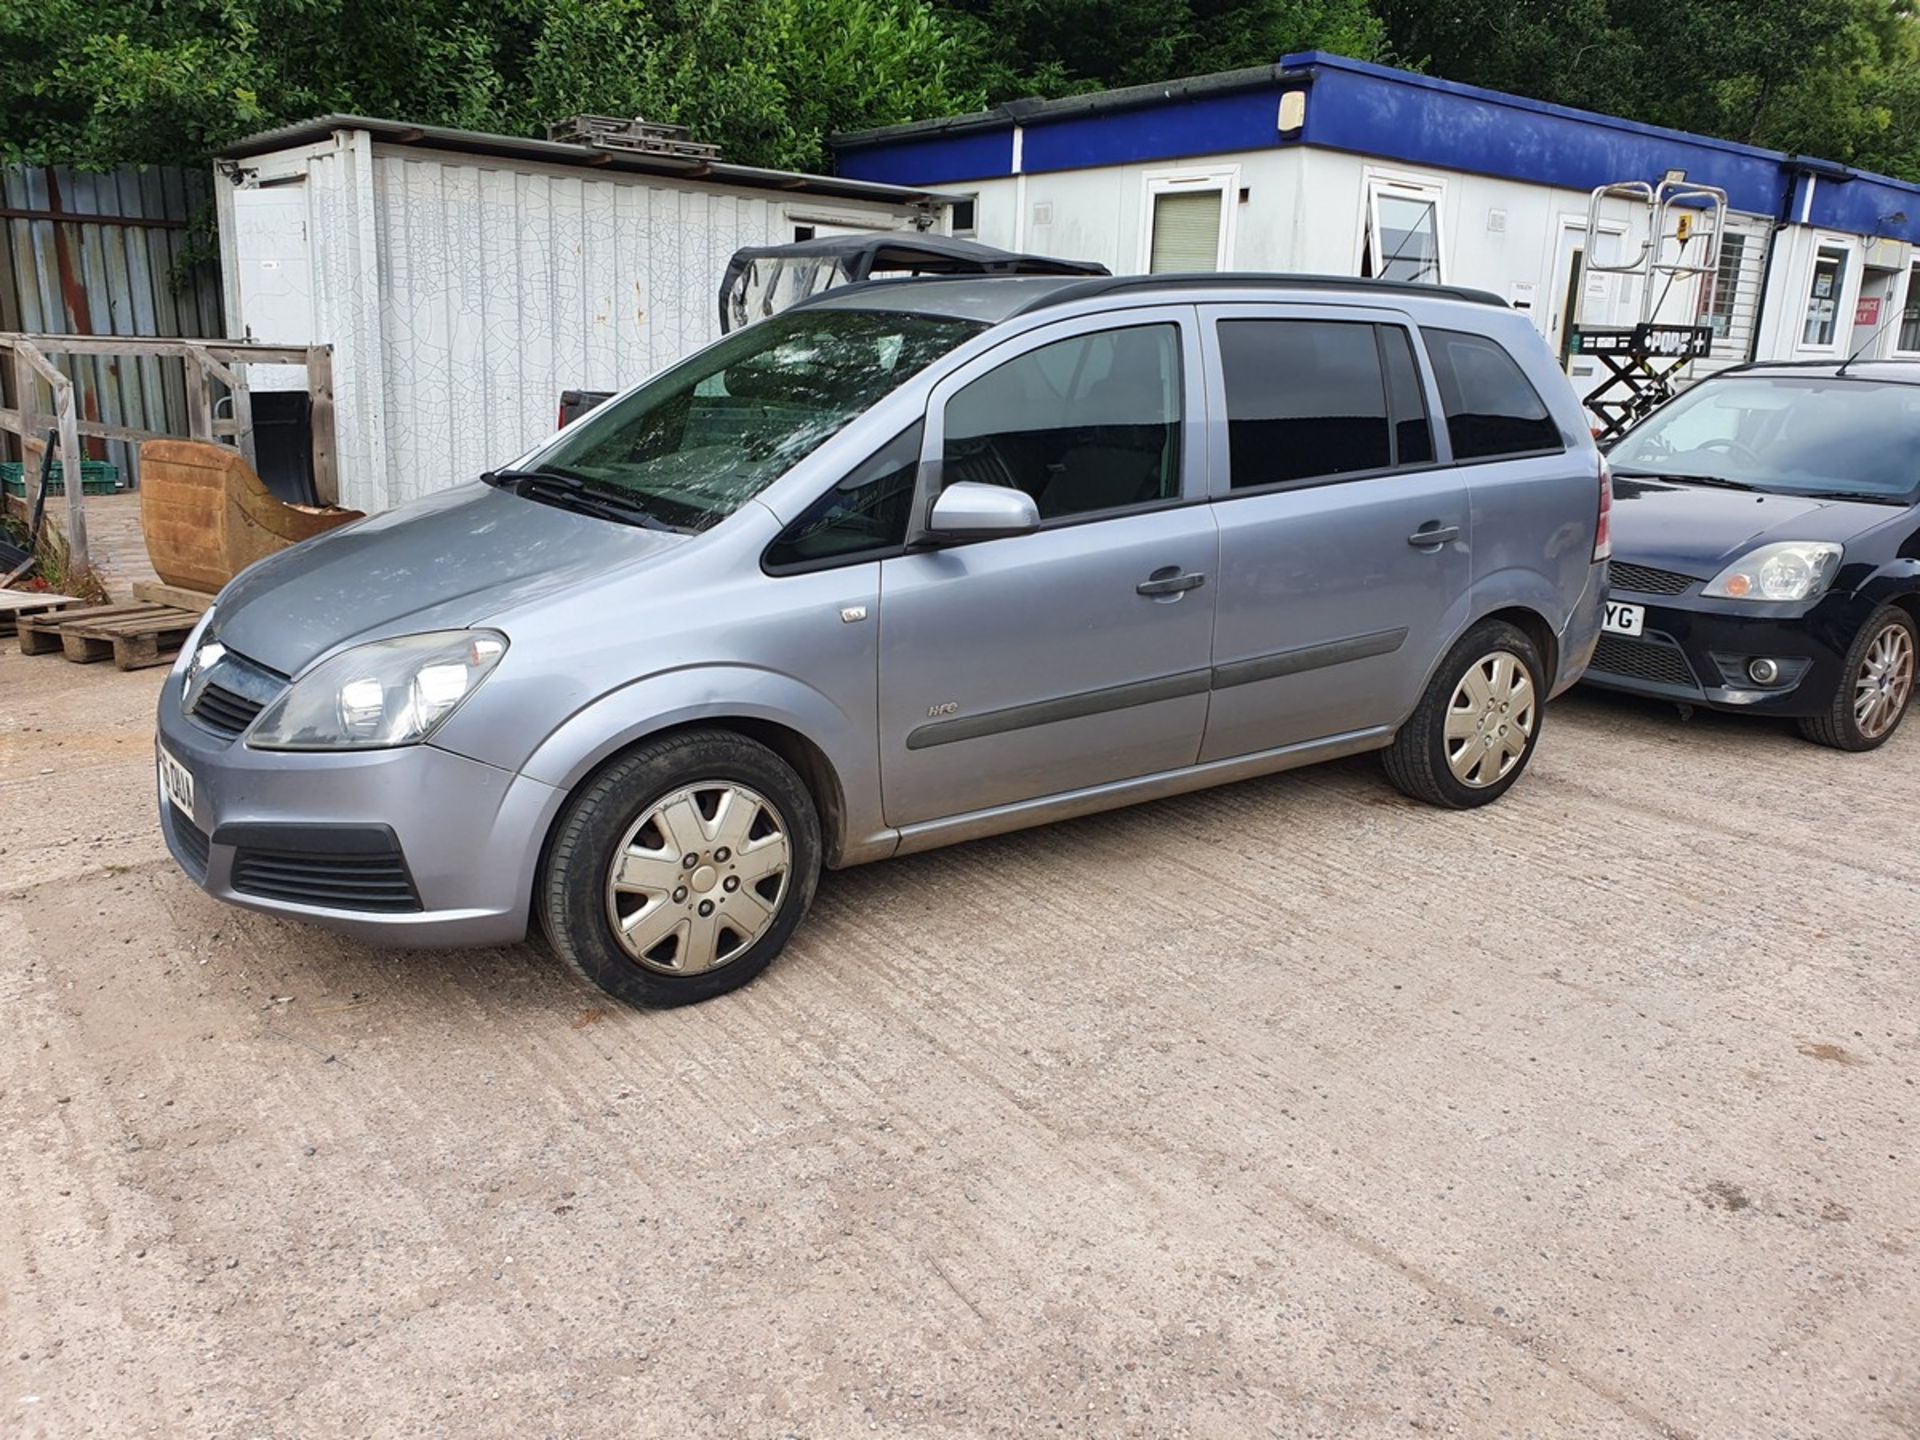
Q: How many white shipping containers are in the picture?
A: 1